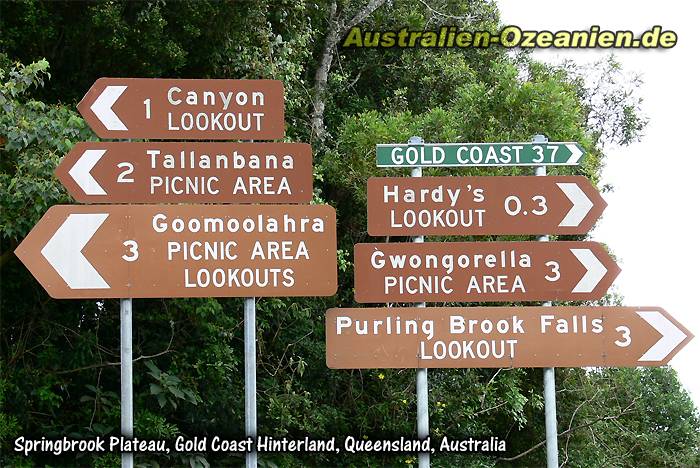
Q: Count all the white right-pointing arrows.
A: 4